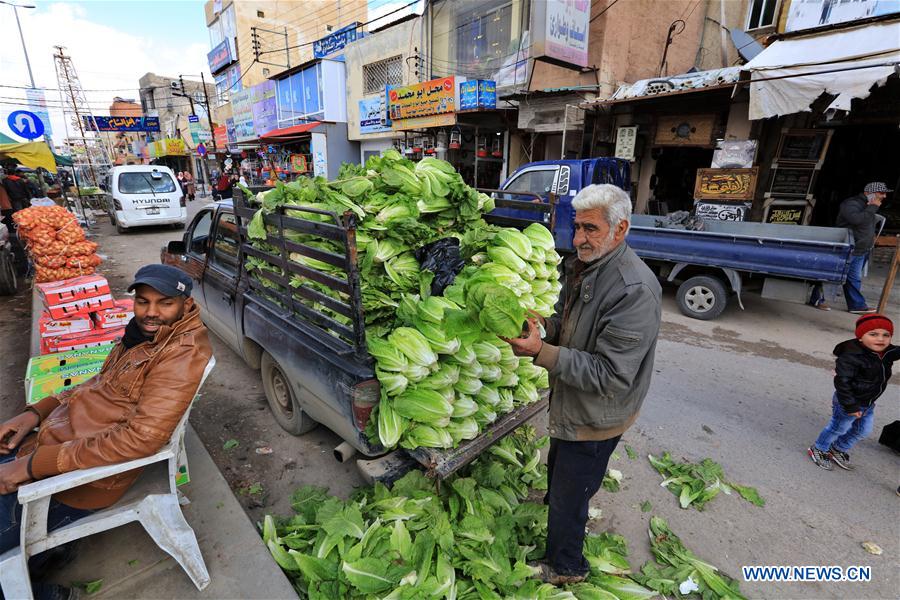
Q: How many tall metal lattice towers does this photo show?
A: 1